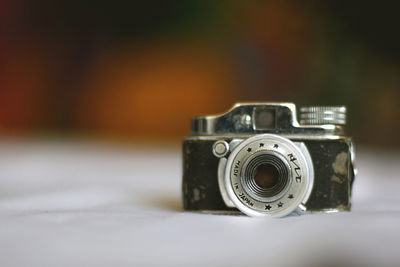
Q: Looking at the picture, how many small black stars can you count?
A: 6